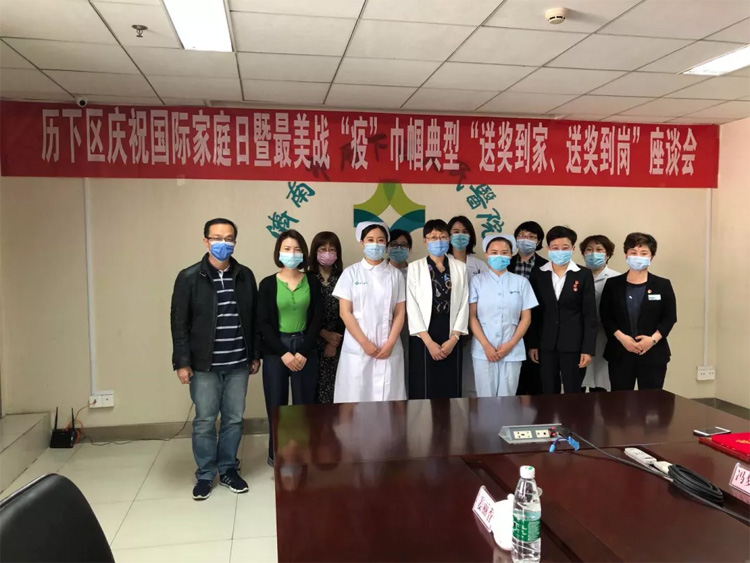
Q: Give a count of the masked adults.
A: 12